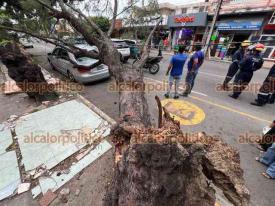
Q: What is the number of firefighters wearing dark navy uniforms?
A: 3